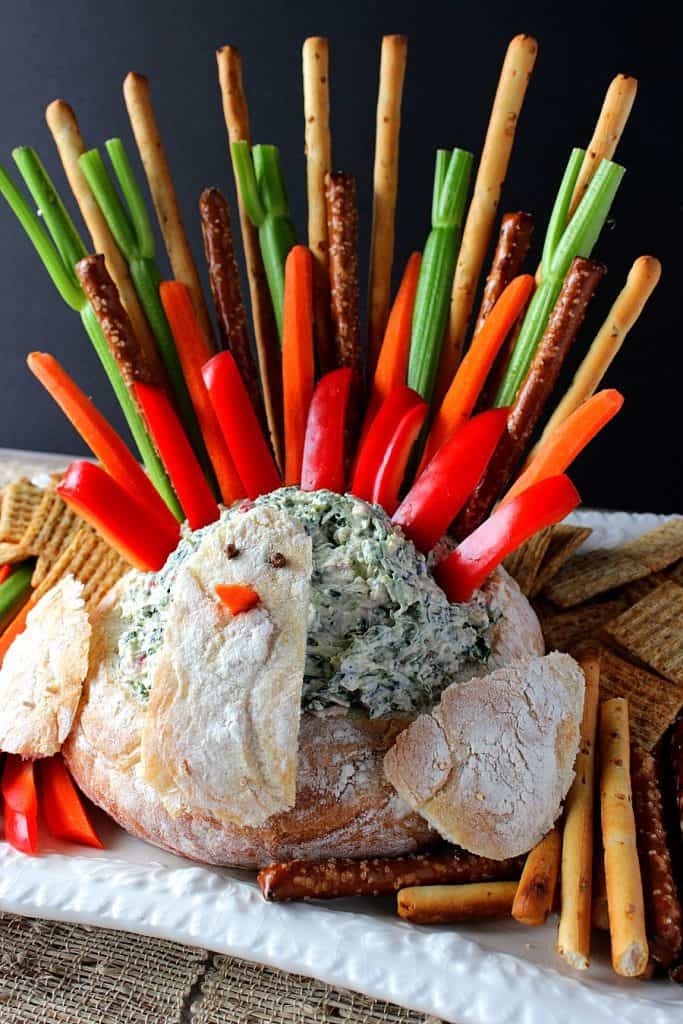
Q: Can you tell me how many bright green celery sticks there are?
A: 5